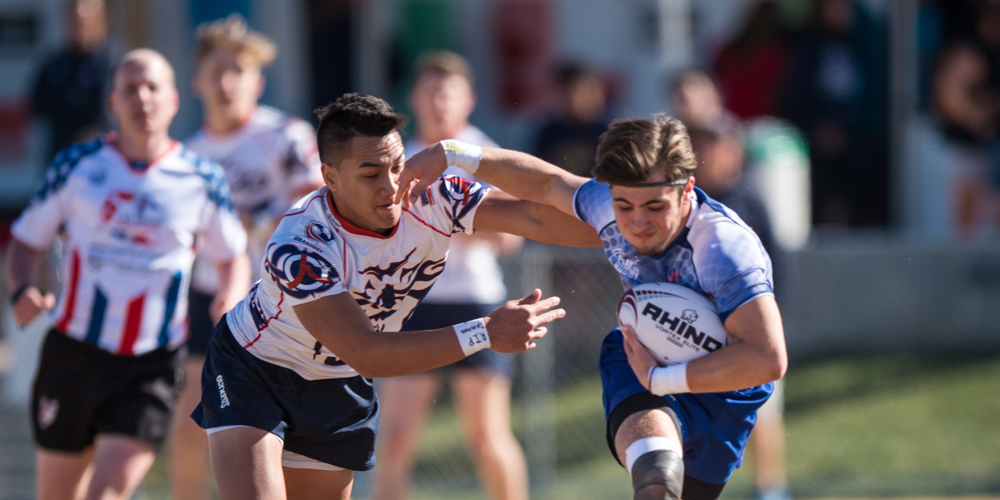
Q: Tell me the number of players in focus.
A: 2